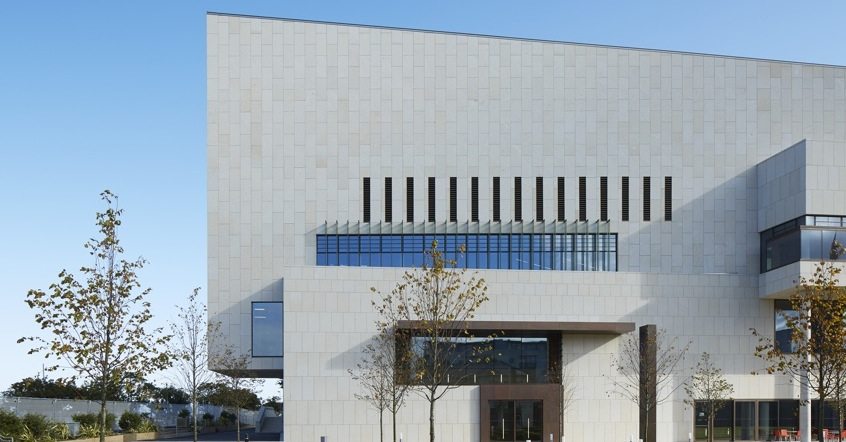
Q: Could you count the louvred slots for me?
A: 15